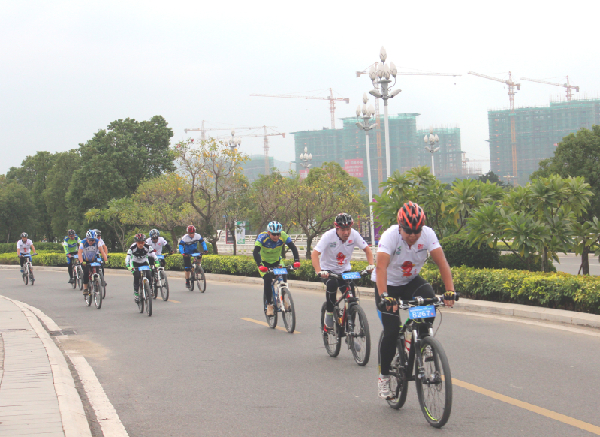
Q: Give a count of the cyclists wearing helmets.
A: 10